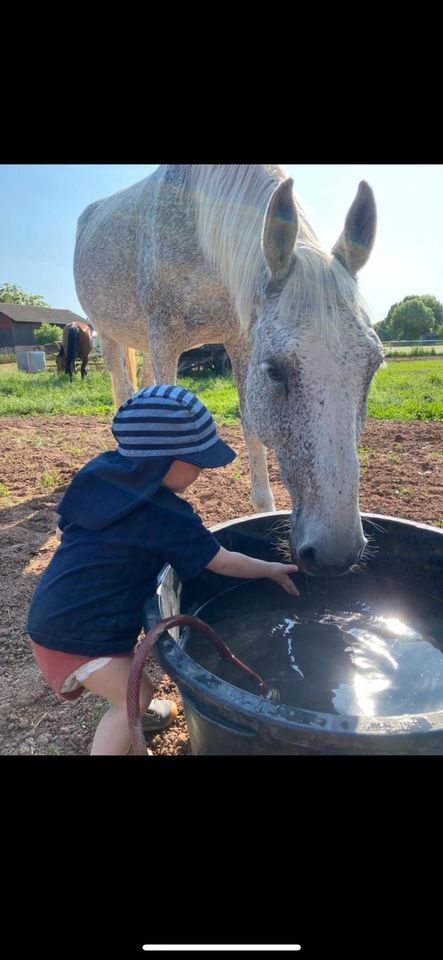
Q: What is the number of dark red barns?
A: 1